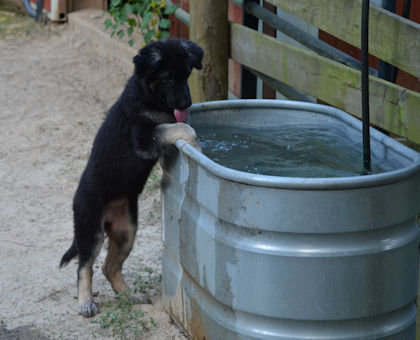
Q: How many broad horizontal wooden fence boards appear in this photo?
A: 2